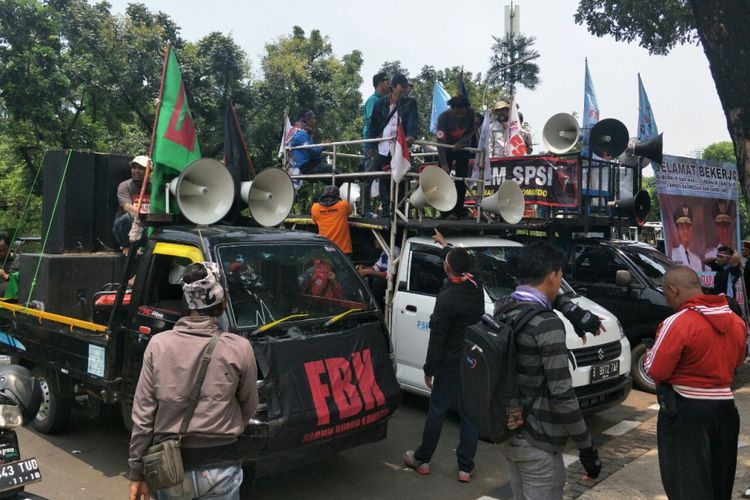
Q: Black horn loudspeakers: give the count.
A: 3